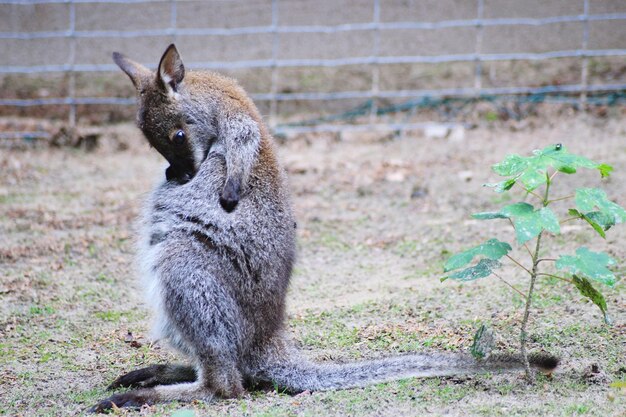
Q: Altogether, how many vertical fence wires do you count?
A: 6